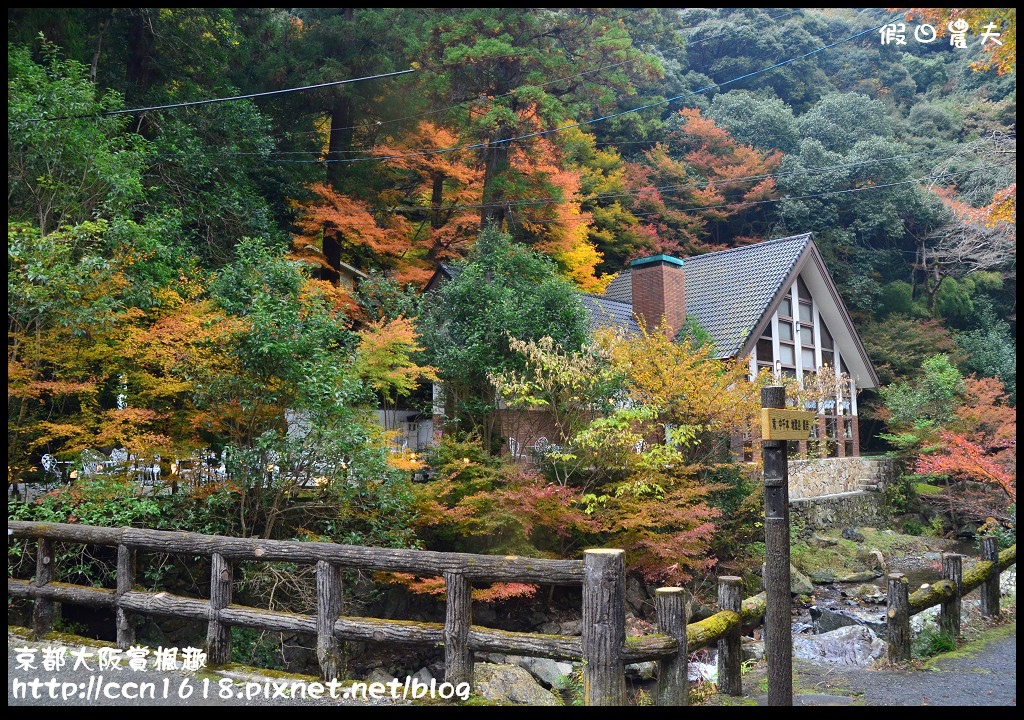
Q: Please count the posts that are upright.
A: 12